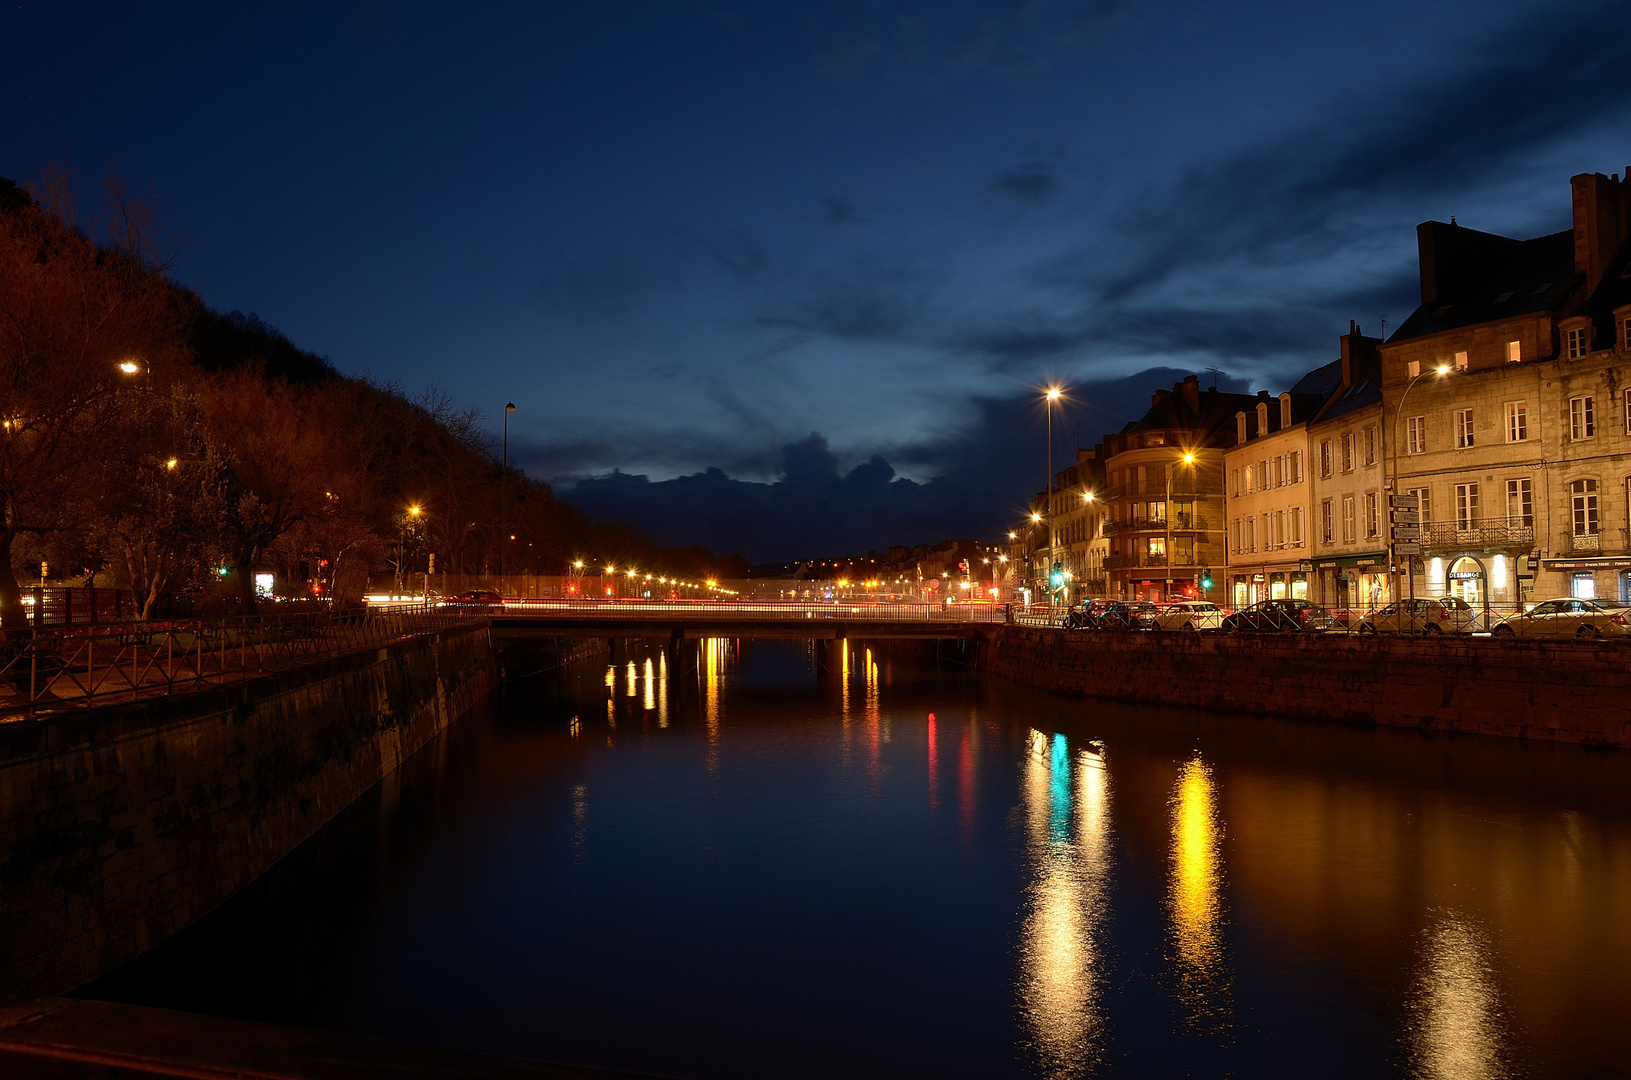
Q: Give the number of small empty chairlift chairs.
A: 0